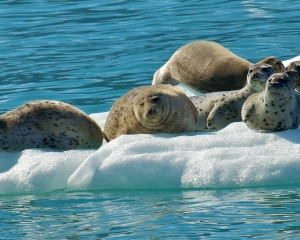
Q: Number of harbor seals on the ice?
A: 6